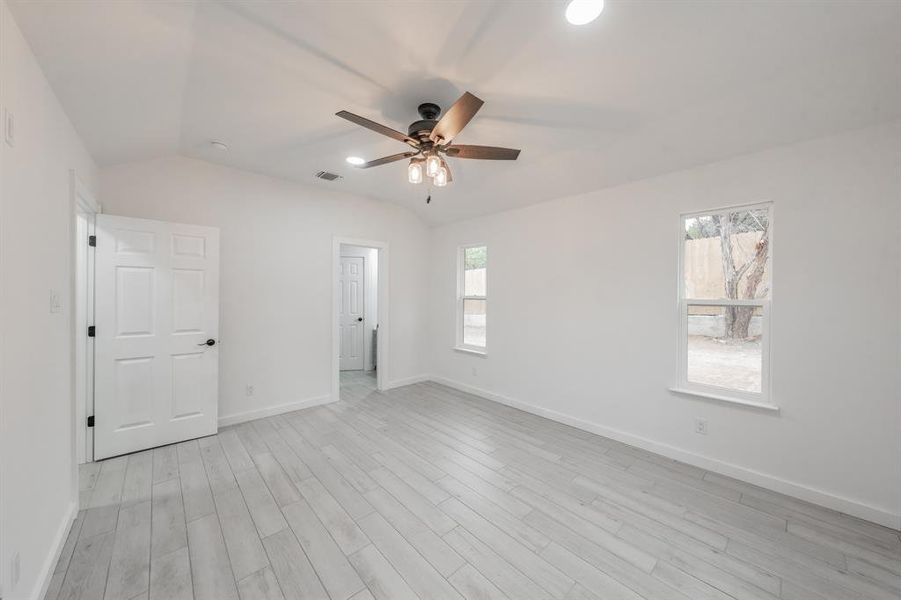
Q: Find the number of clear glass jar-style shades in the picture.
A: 3